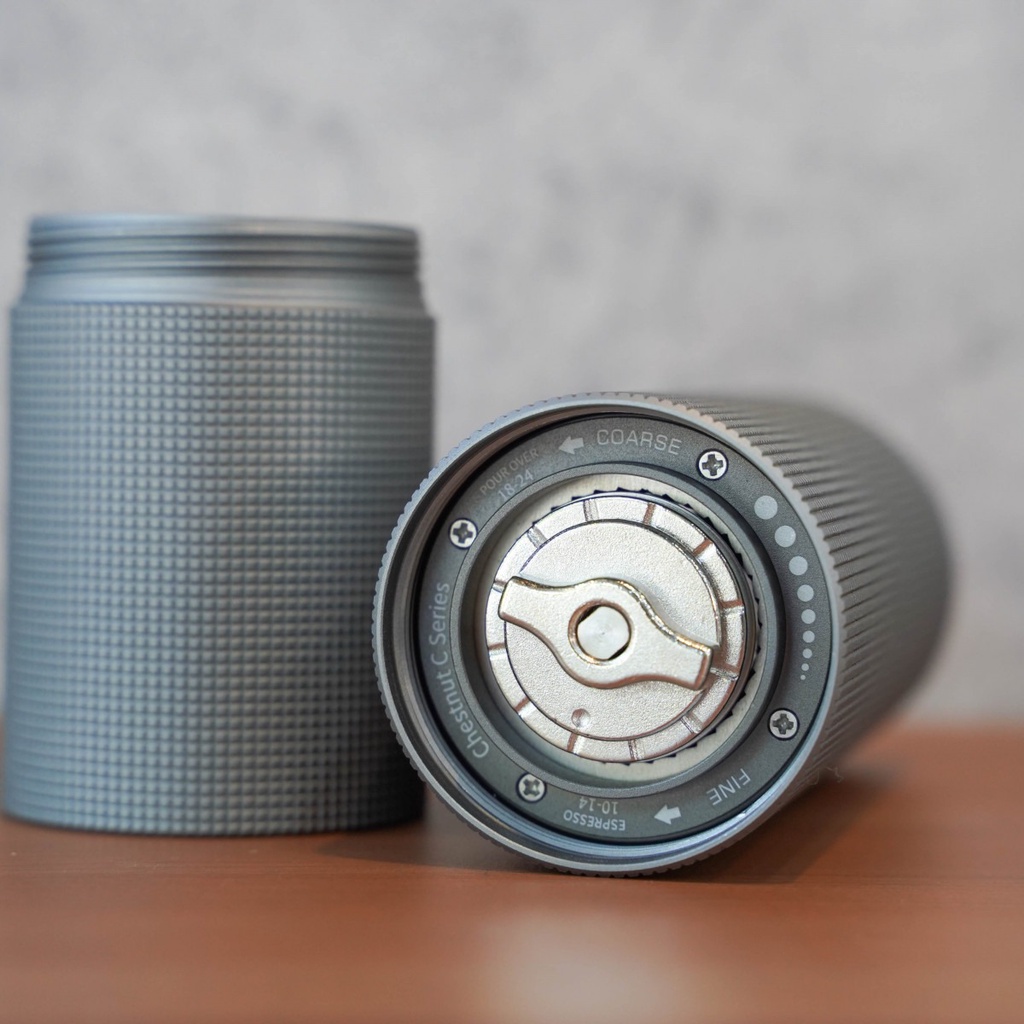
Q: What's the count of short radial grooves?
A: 12